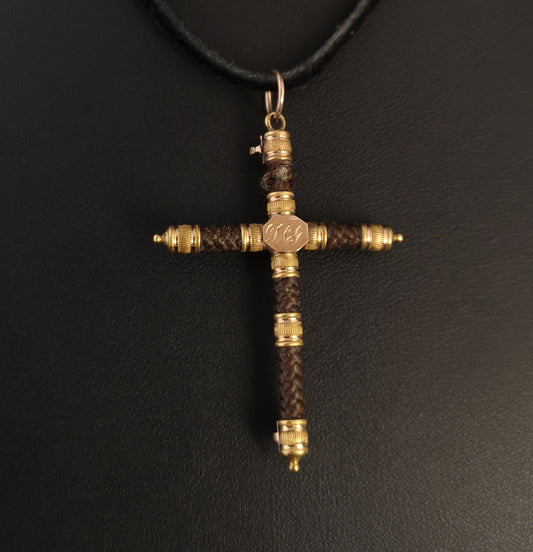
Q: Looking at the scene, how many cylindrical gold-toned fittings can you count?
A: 9